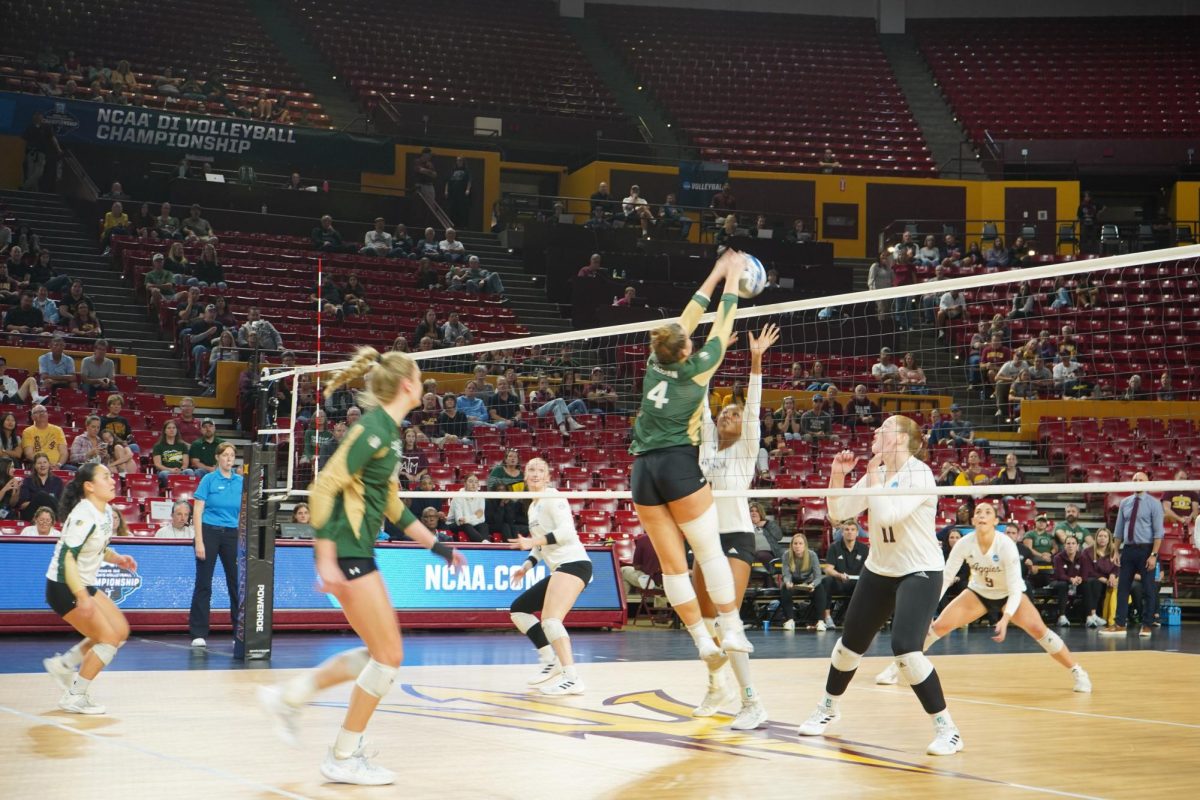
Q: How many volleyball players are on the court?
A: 7